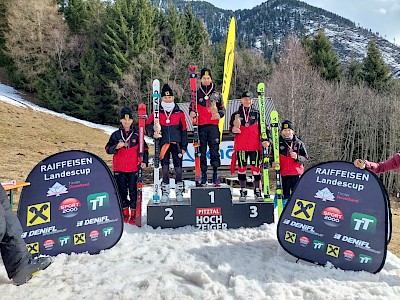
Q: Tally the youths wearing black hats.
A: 5